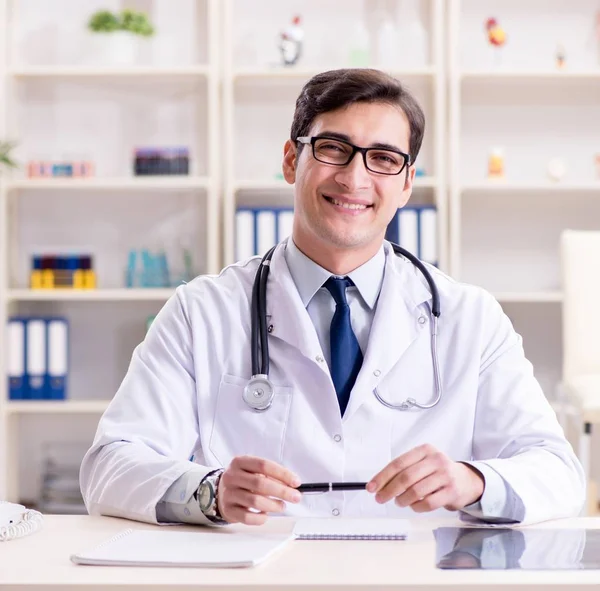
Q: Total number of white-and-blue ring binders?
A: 8